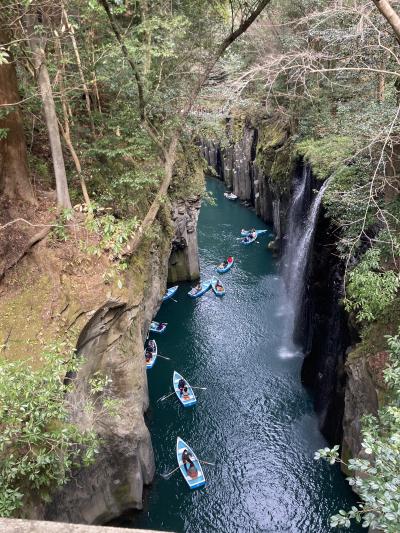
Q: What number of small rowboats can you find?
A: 11